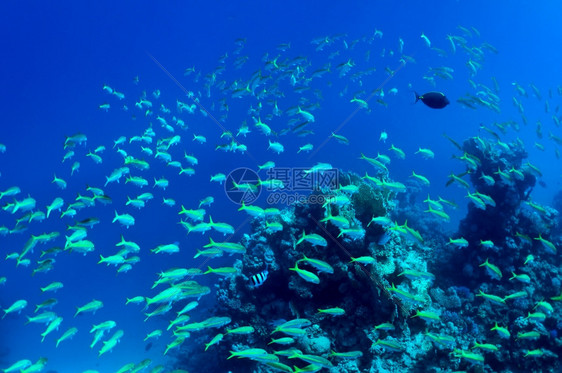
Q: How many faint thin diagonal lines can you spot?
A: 4